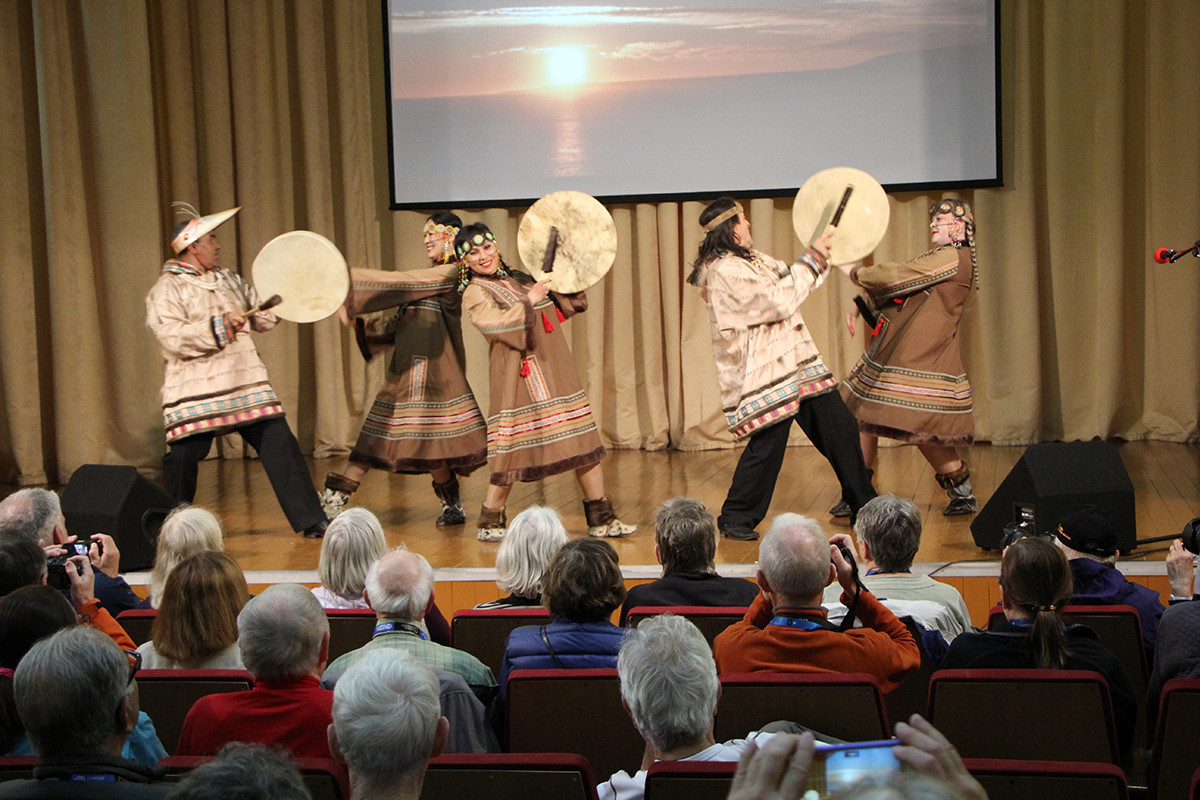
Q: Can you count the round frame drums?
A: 3